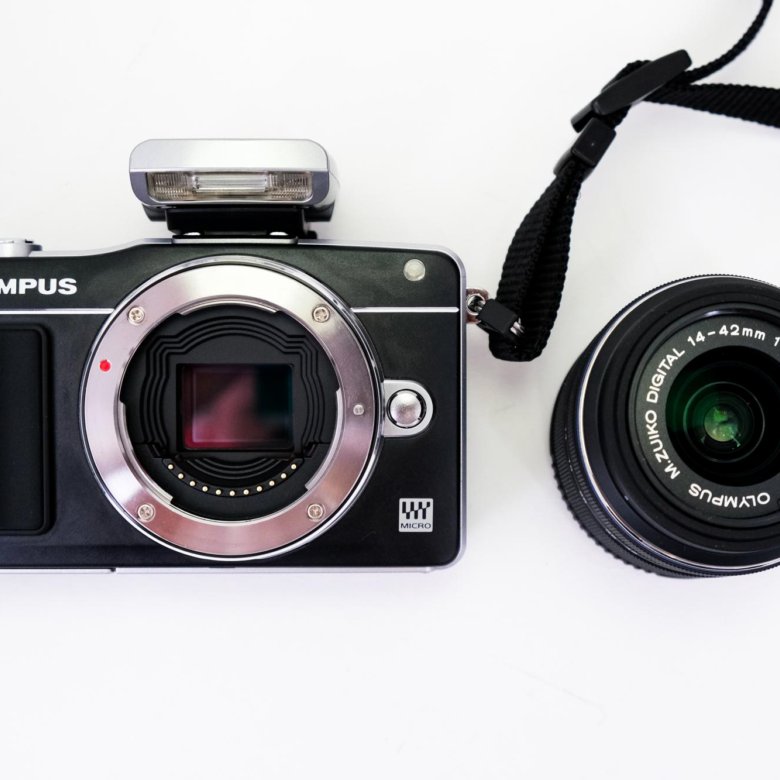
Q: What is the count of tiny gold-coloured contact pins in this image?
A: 11